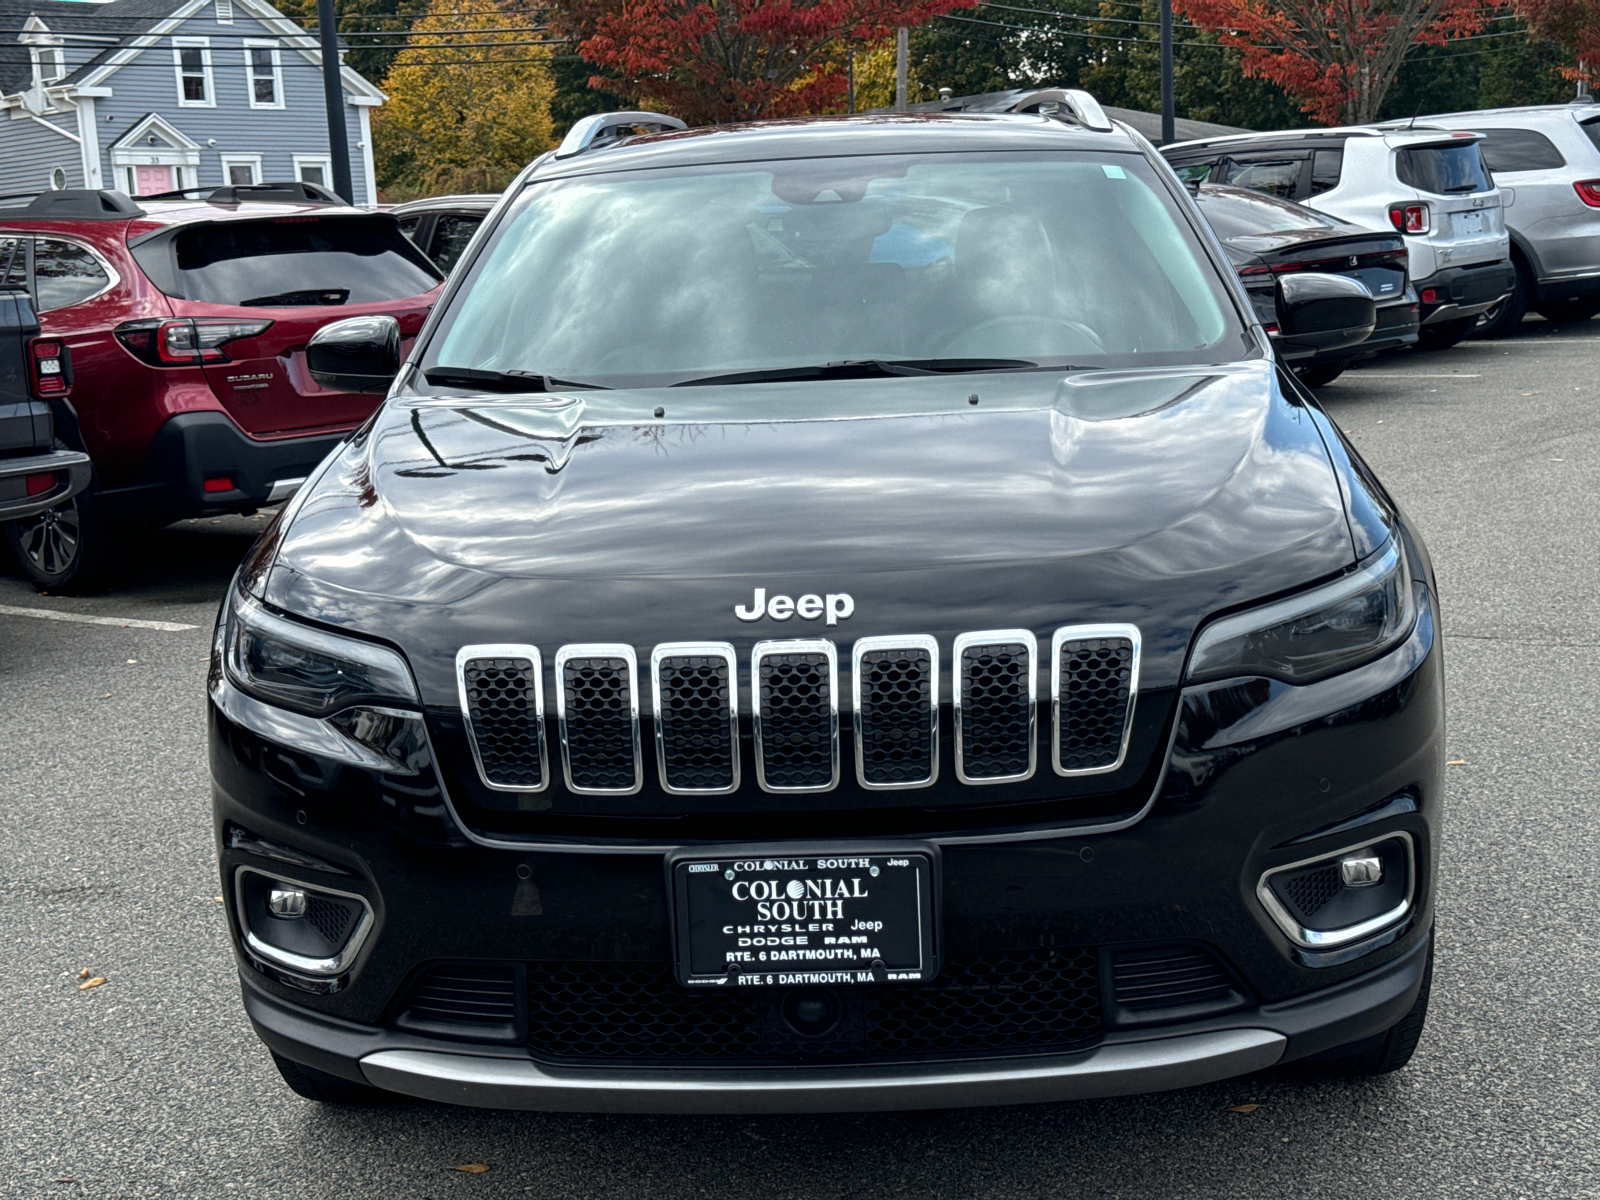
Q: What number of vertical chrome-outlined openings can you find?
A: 7